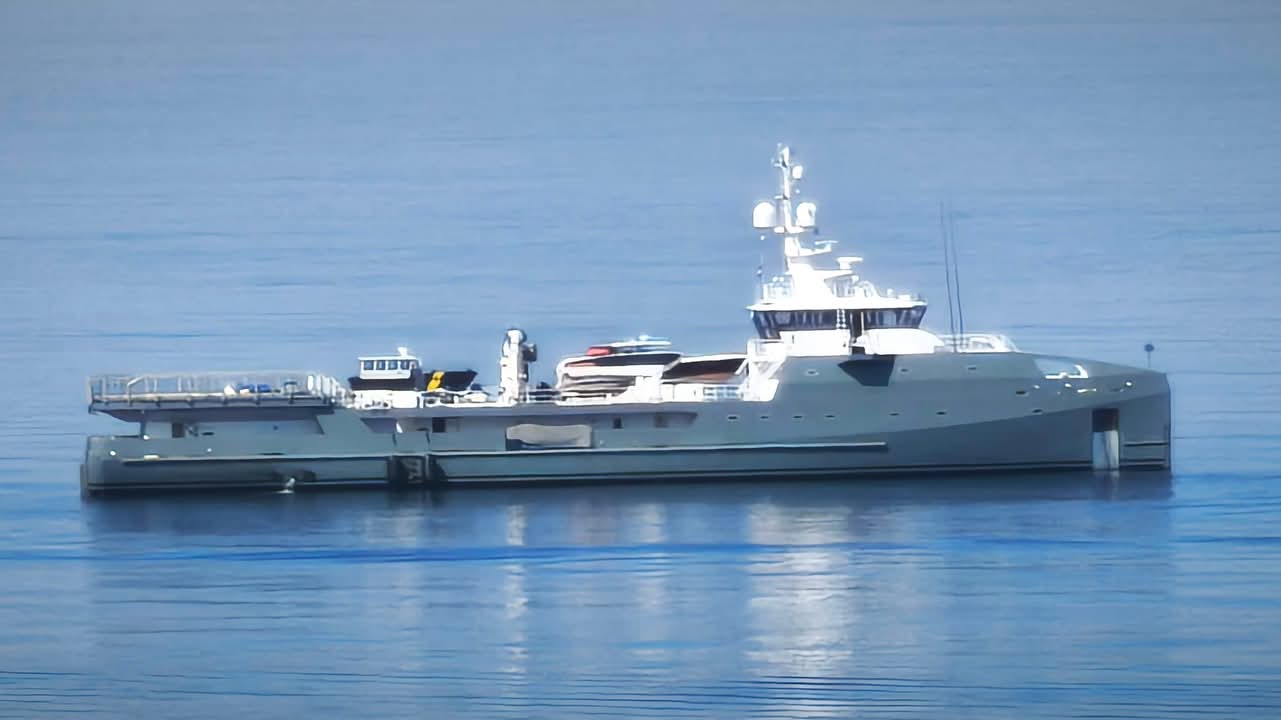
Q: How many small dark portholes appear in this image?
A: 11